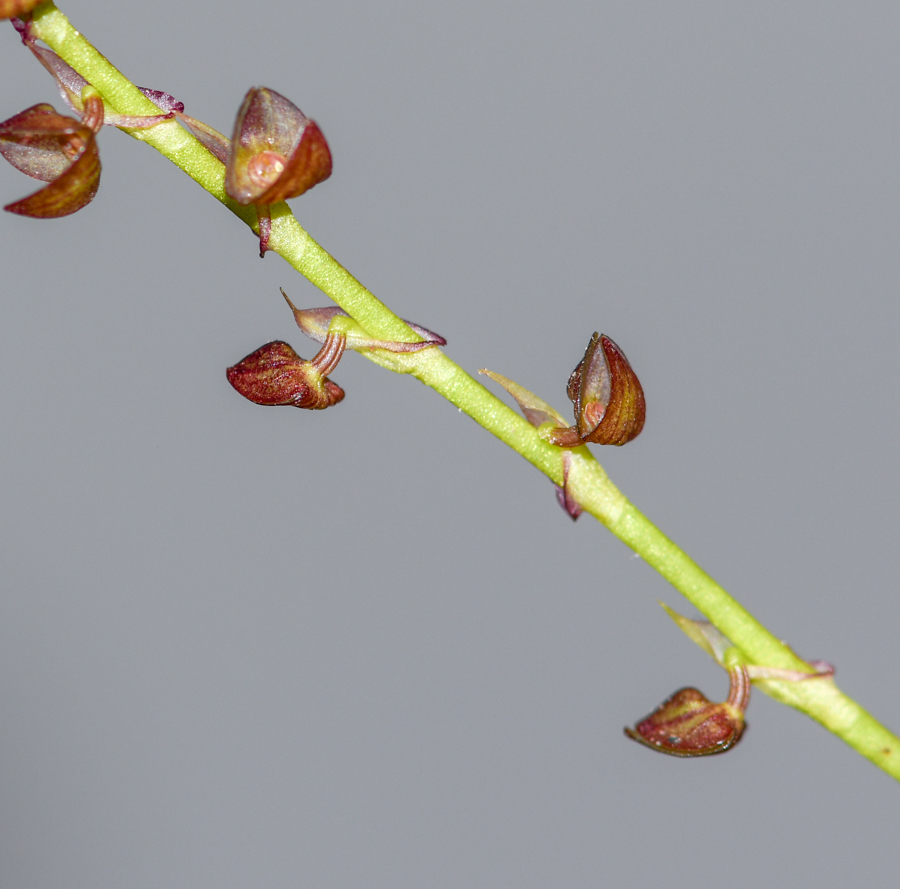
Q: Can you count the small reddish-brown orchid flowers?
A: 5